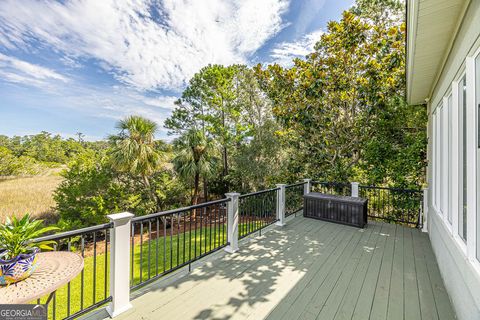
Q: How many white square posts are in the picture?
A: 6